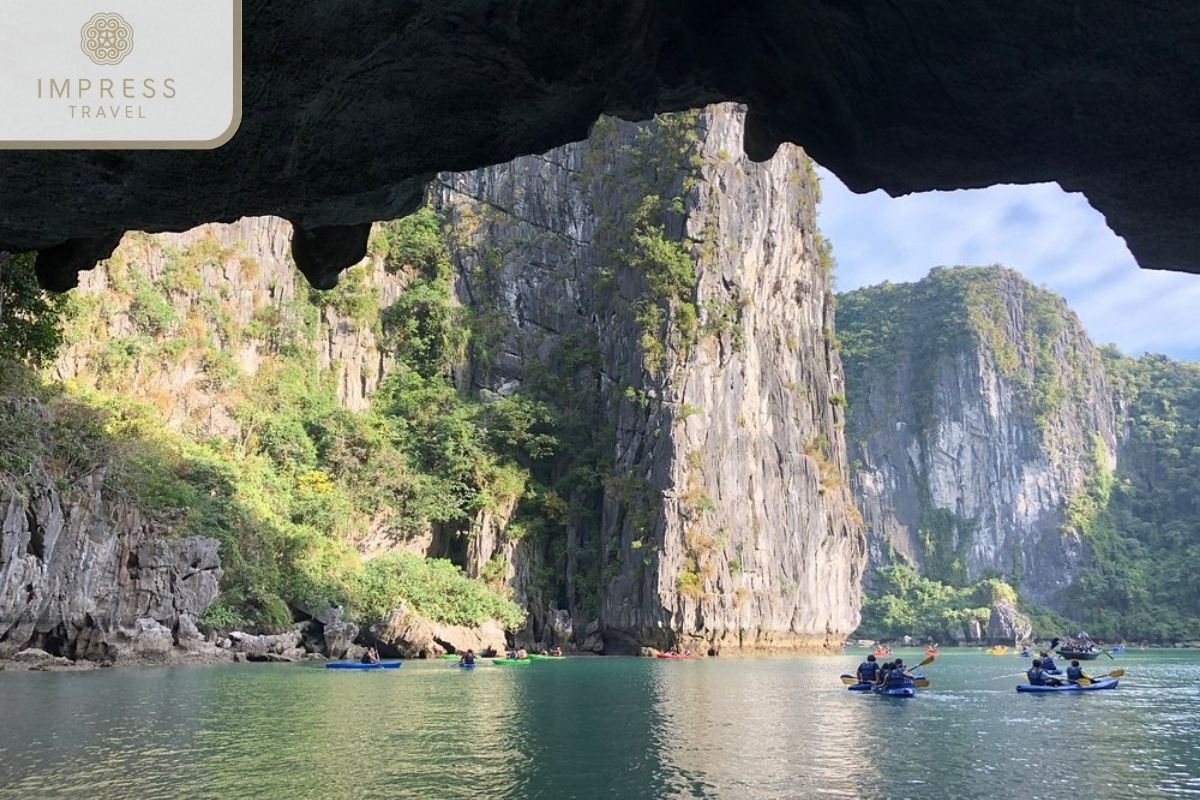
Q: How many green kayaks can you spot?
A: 3